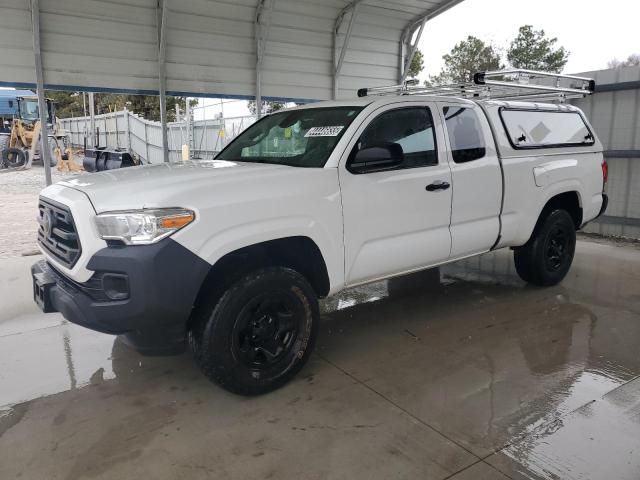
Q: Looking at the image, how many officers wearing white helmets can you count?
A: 0